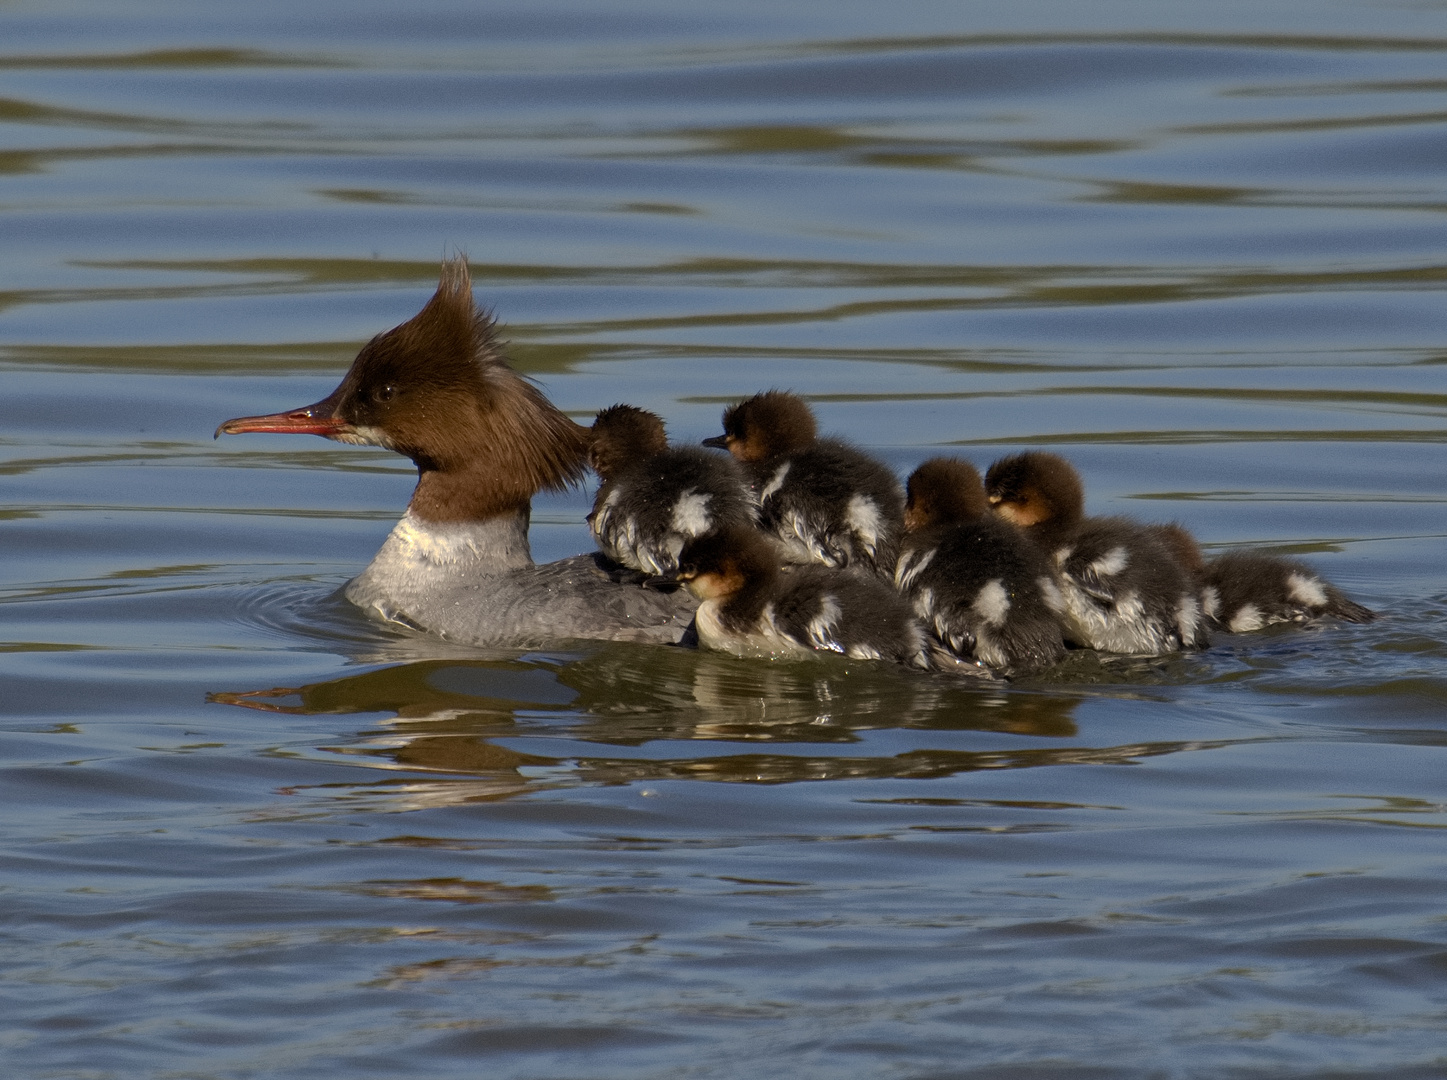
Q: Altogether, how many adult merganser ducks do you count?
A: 1